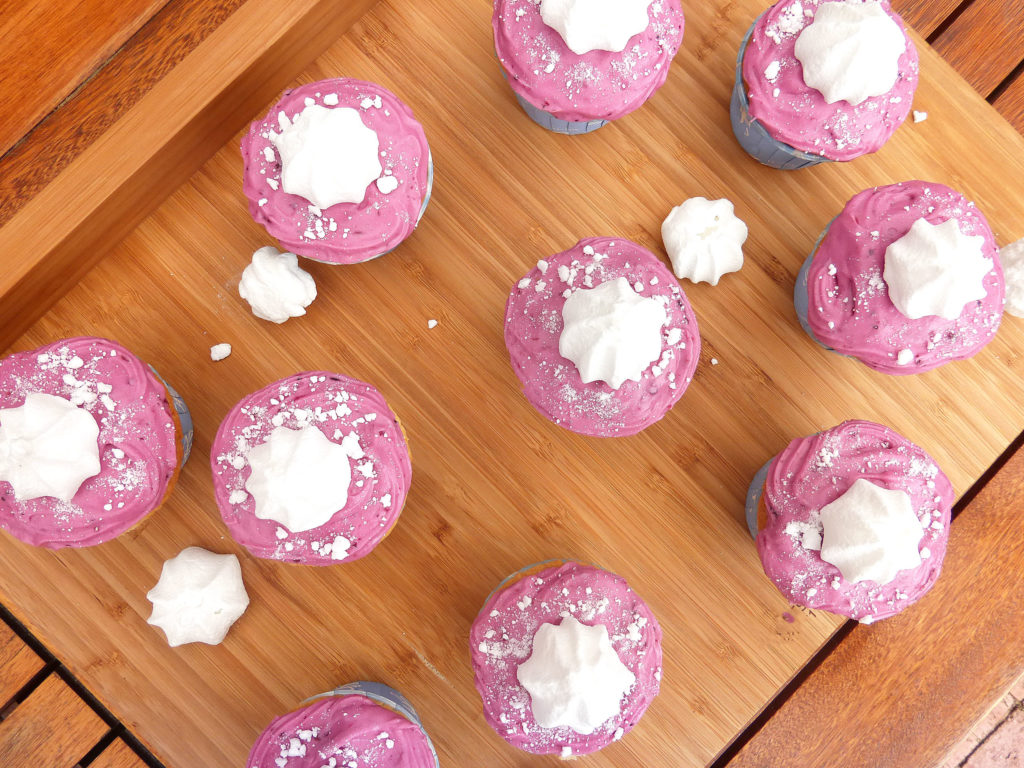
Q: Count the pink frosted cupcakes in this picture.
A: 10